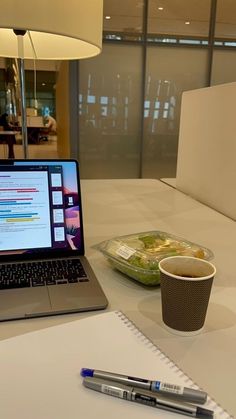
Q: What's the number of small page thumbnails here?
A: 4